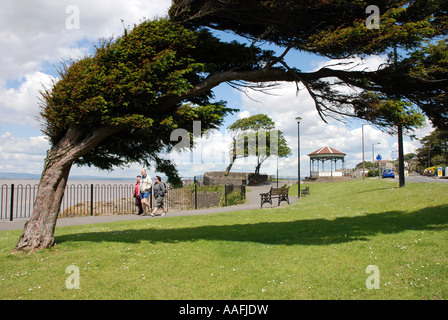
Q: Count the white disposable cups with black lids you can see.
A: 0